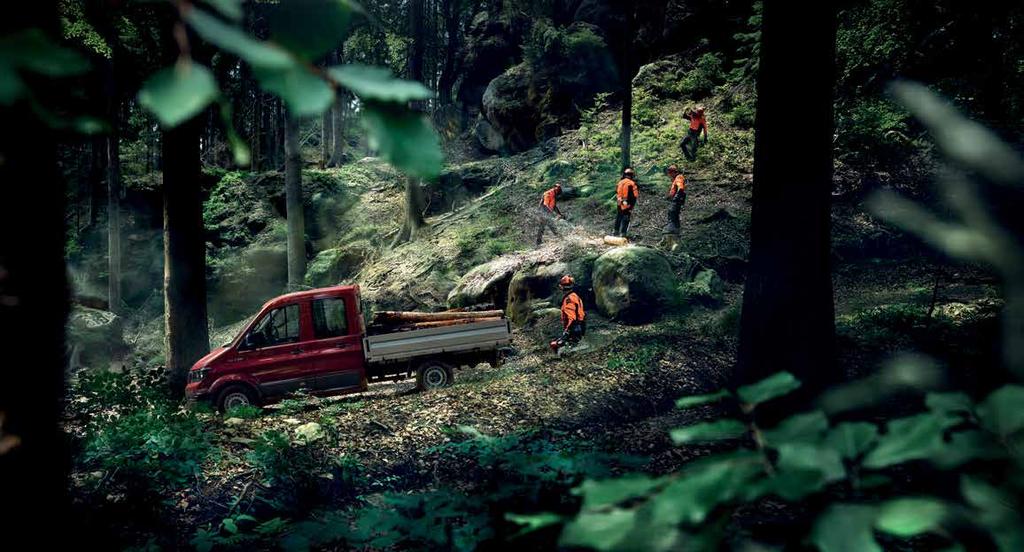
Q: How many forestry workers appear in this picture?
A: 5